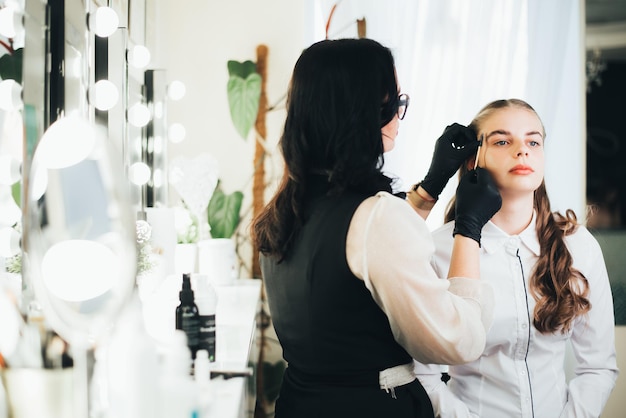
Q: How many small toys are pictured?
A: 0